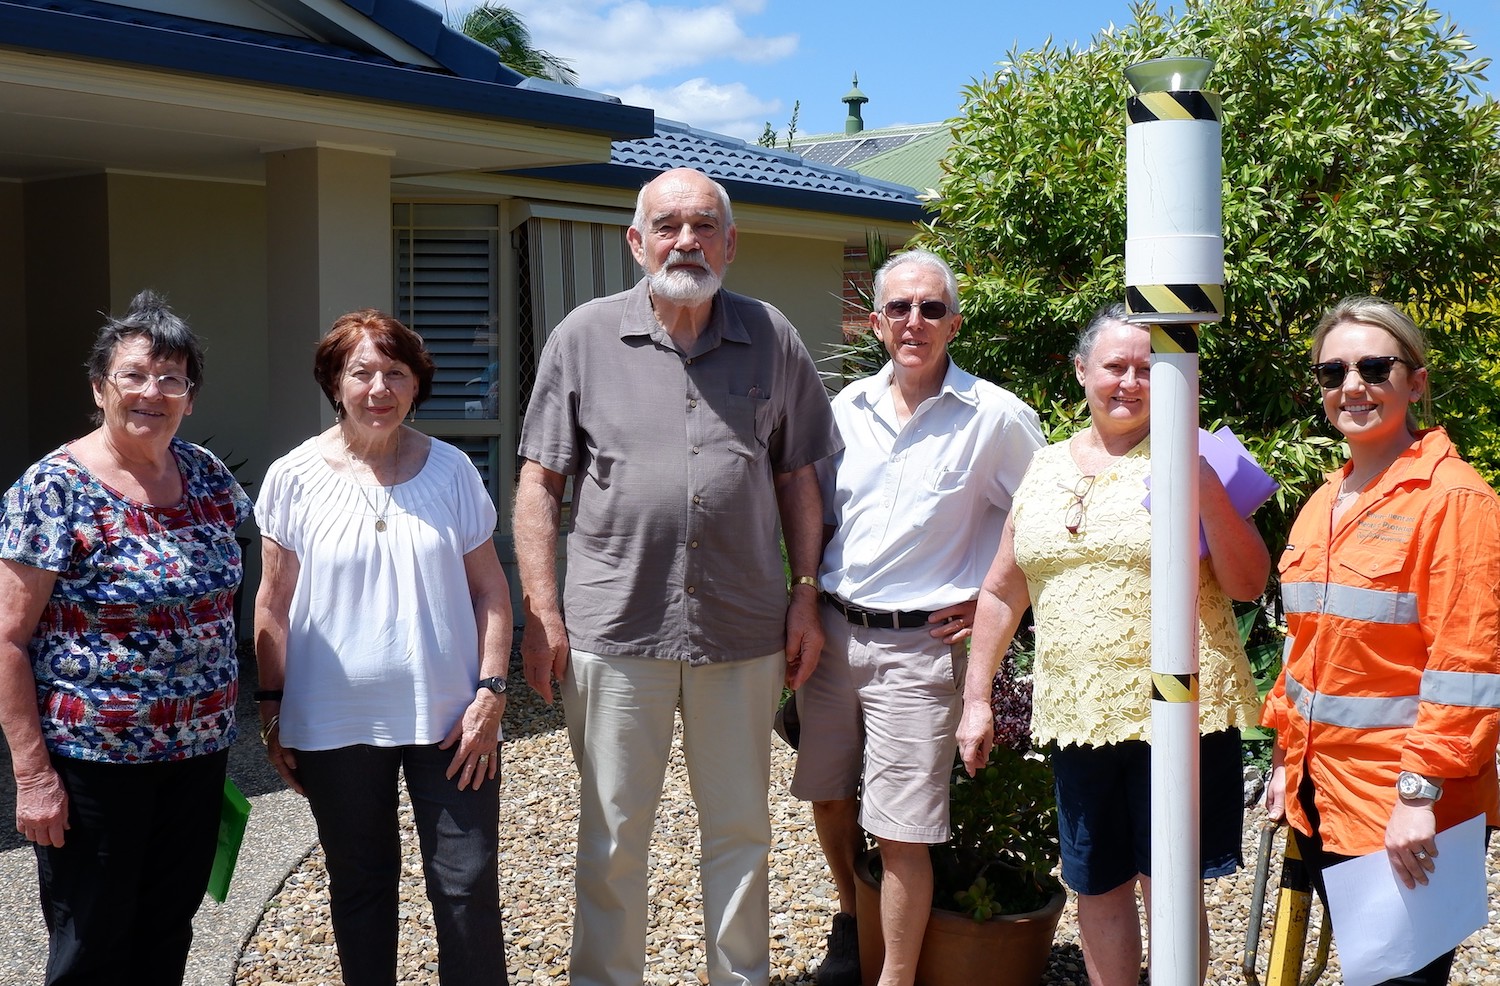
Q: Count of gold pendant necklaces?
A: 1